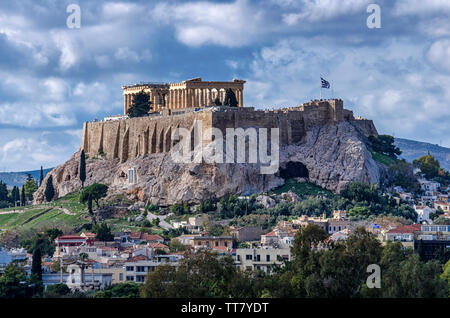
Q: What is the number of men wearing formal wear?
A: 0